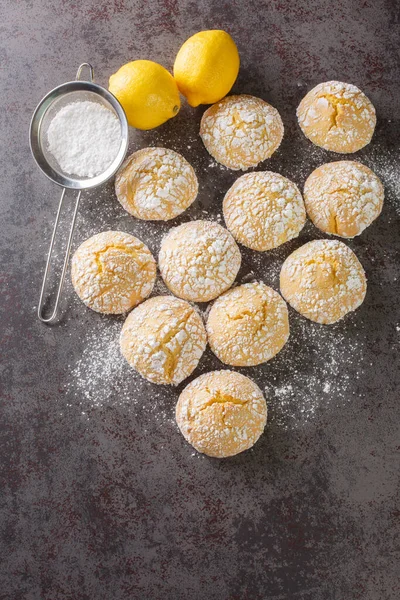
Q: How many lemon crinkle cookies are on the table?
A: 11